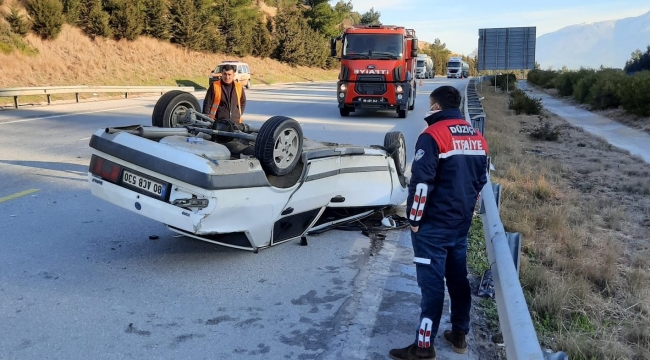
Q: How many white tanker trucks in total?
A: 2